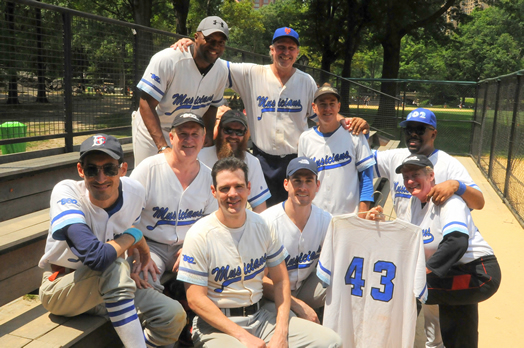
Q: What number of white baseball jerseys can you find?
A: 11